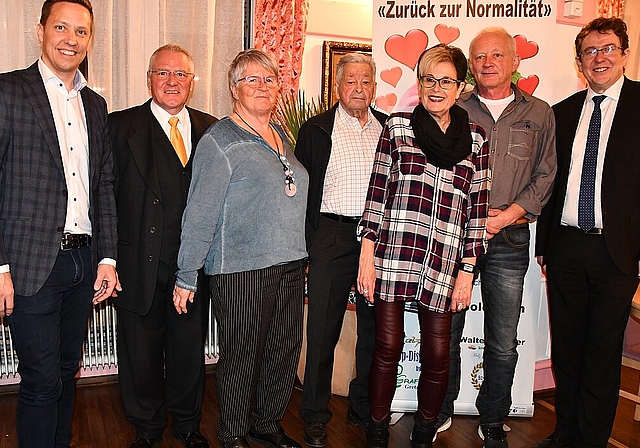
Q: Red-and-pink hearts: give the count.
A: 6